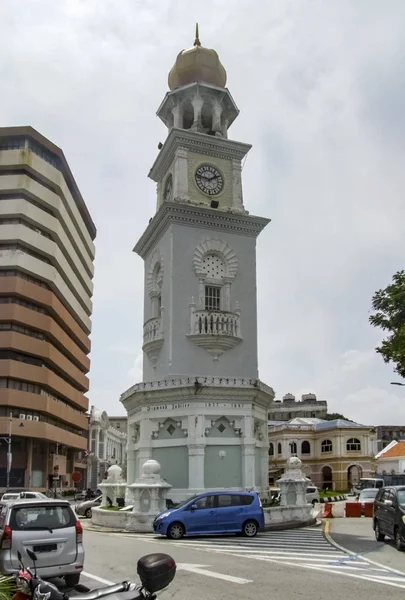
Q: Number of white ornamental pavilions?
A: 3